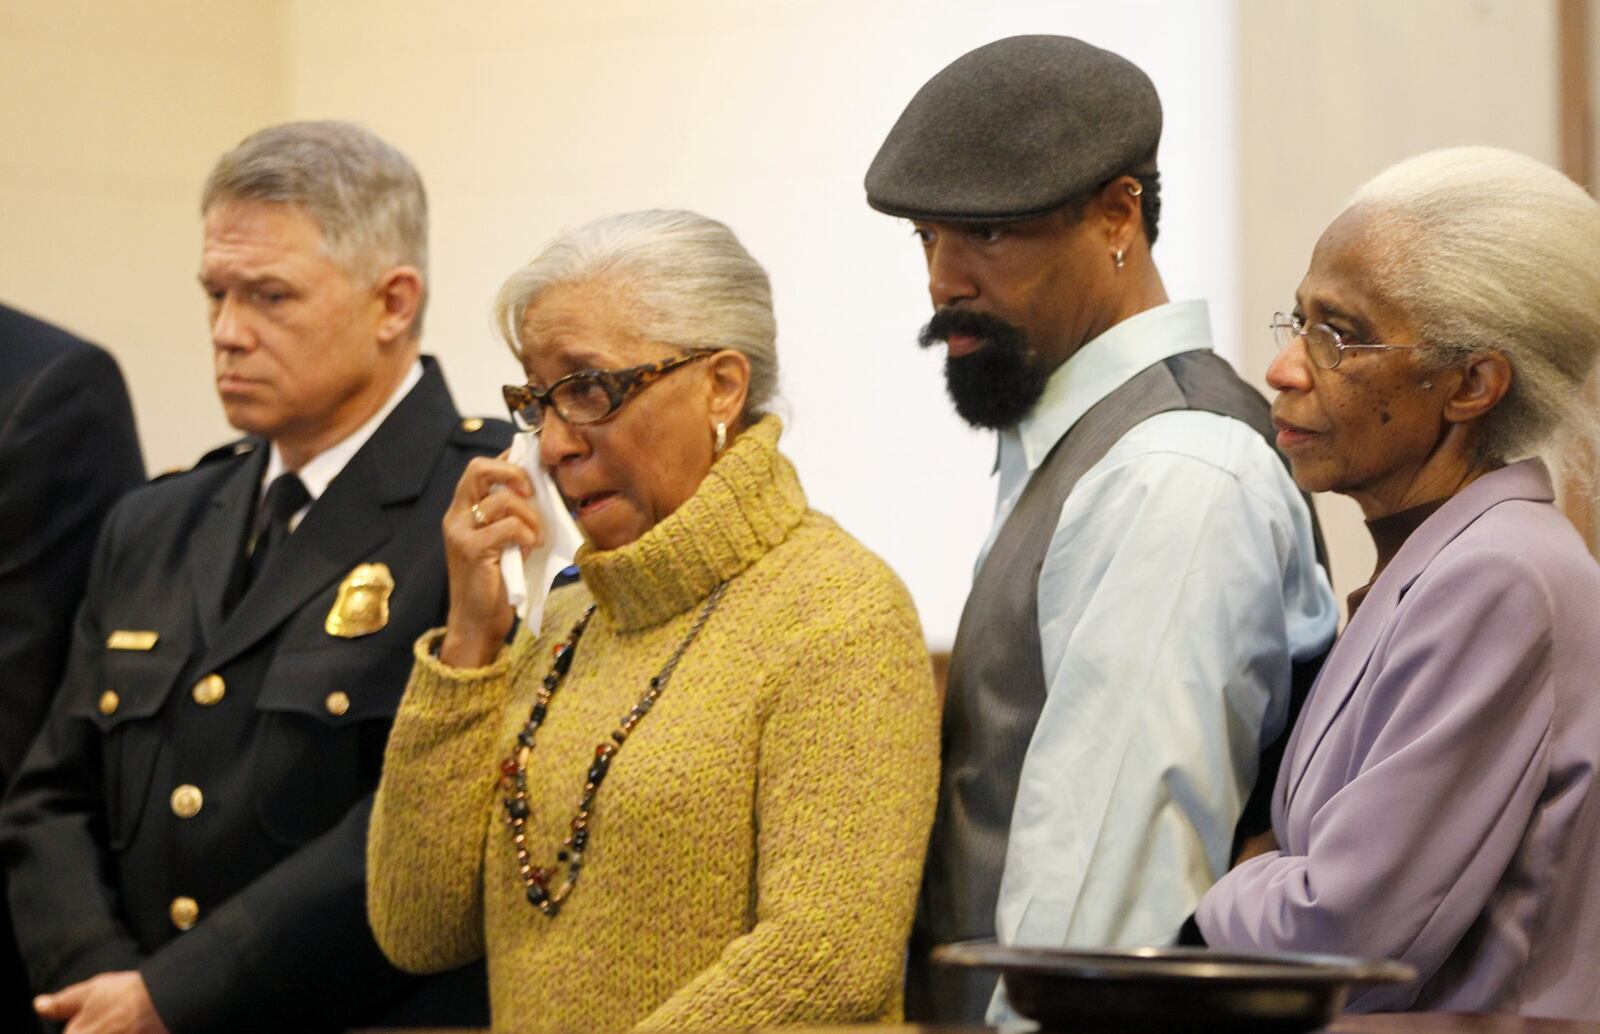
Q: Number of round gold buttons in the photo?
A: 6